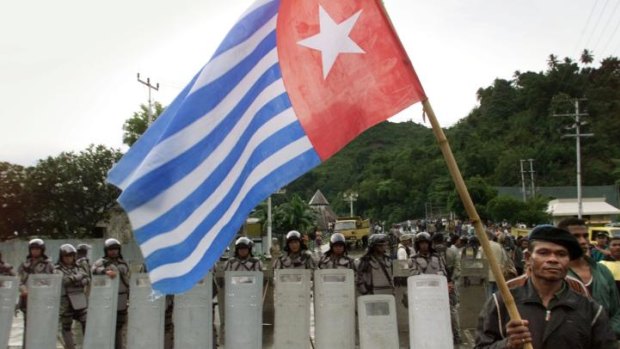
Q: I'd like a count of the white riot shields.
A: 10